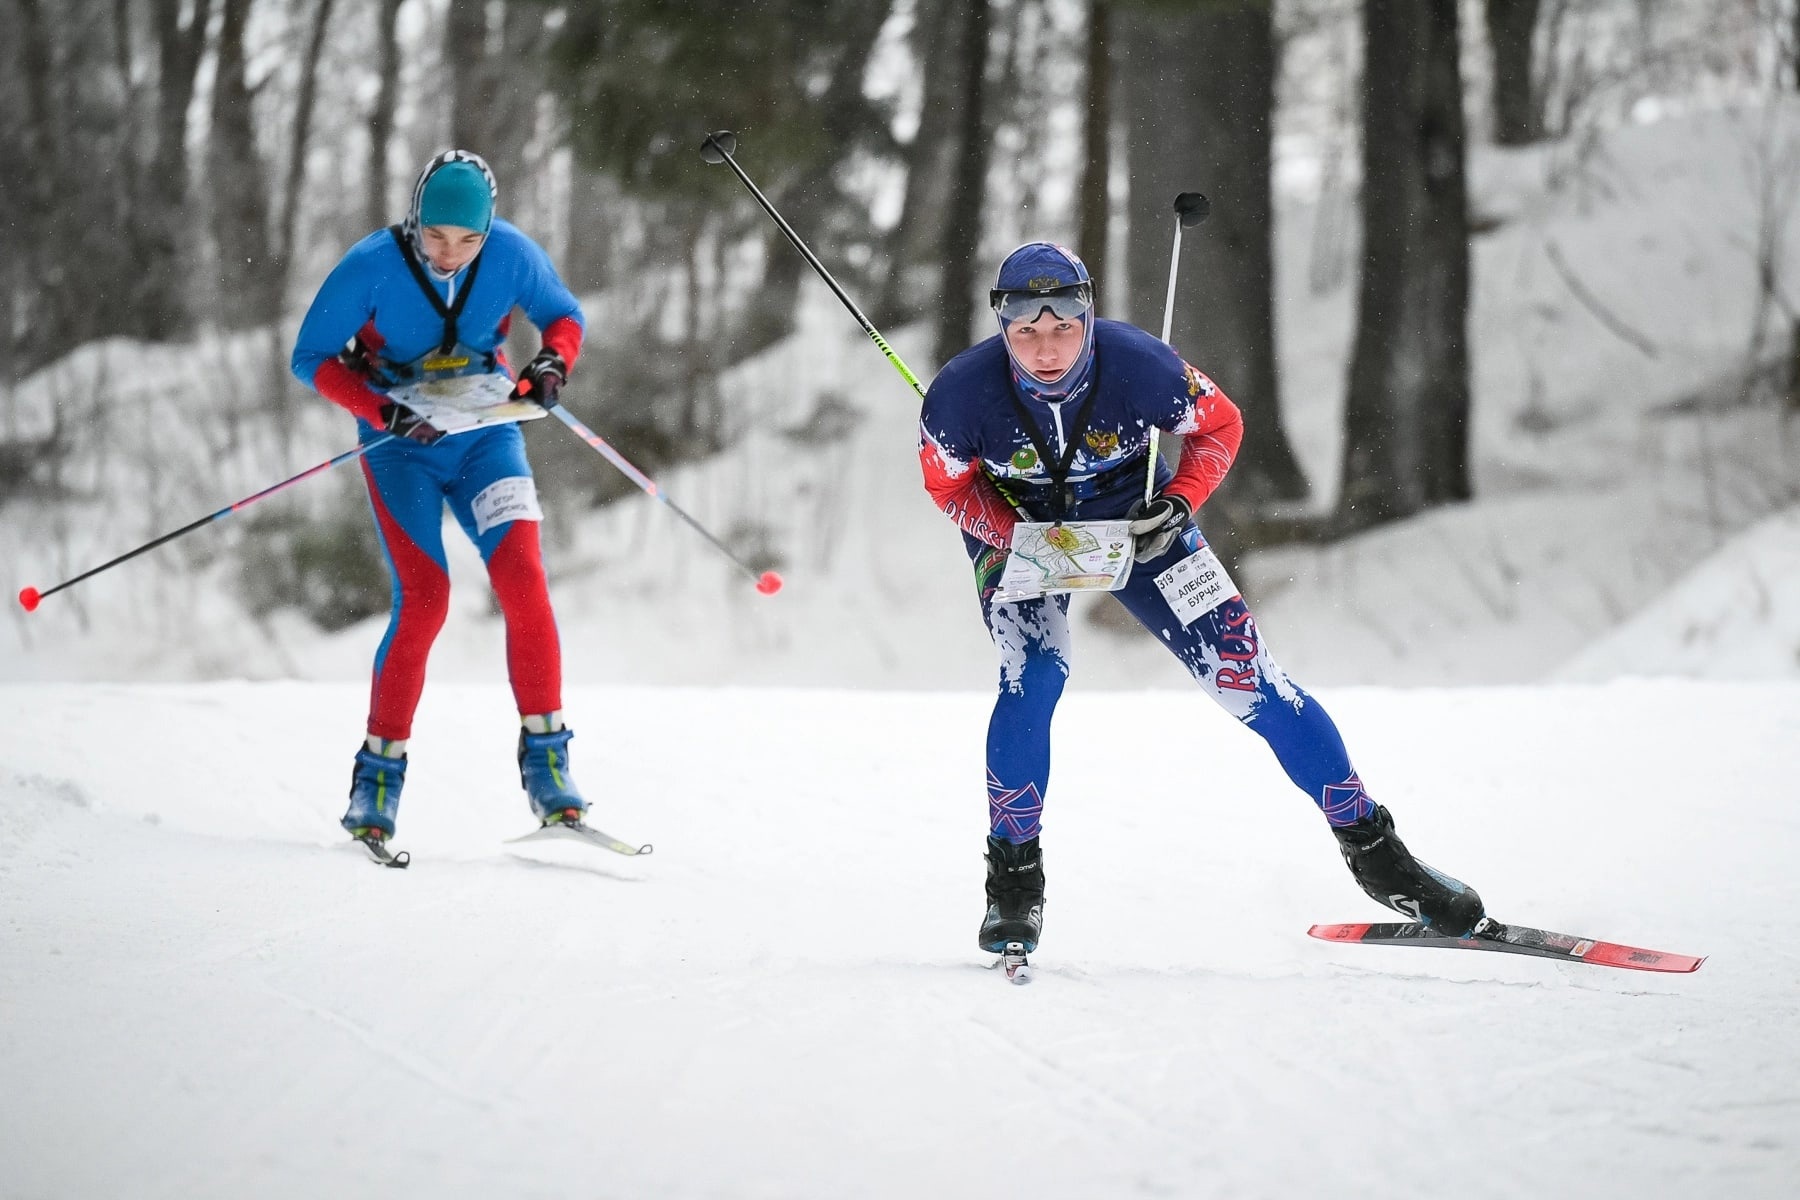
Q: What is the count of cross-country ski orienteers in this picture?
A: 2